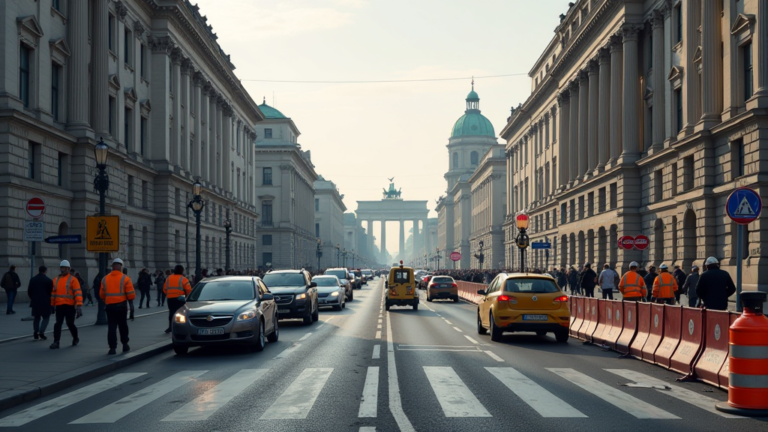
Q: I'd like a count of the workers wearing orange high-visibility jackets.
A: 5